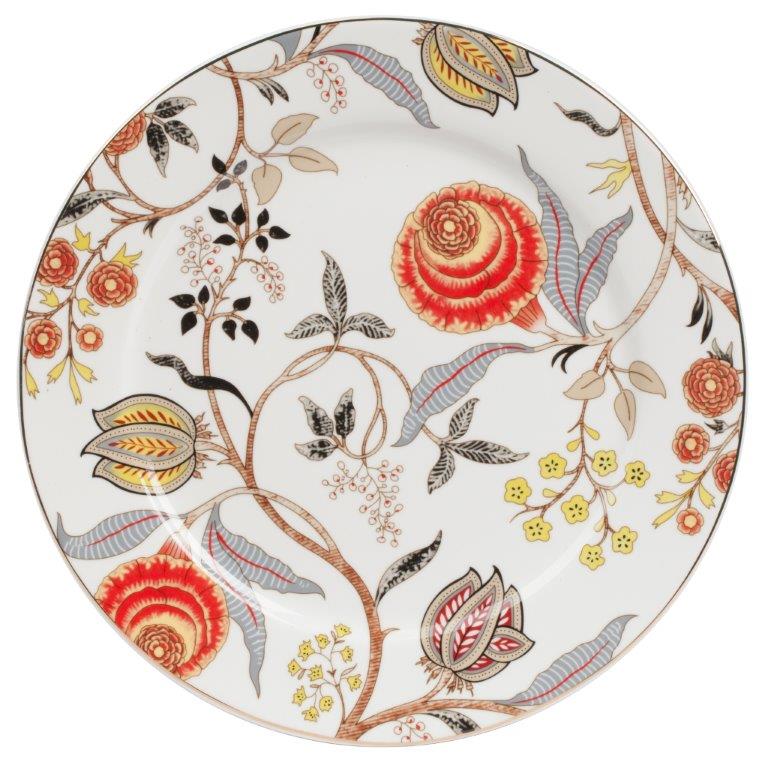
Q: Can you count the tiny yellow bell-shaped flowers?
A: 10